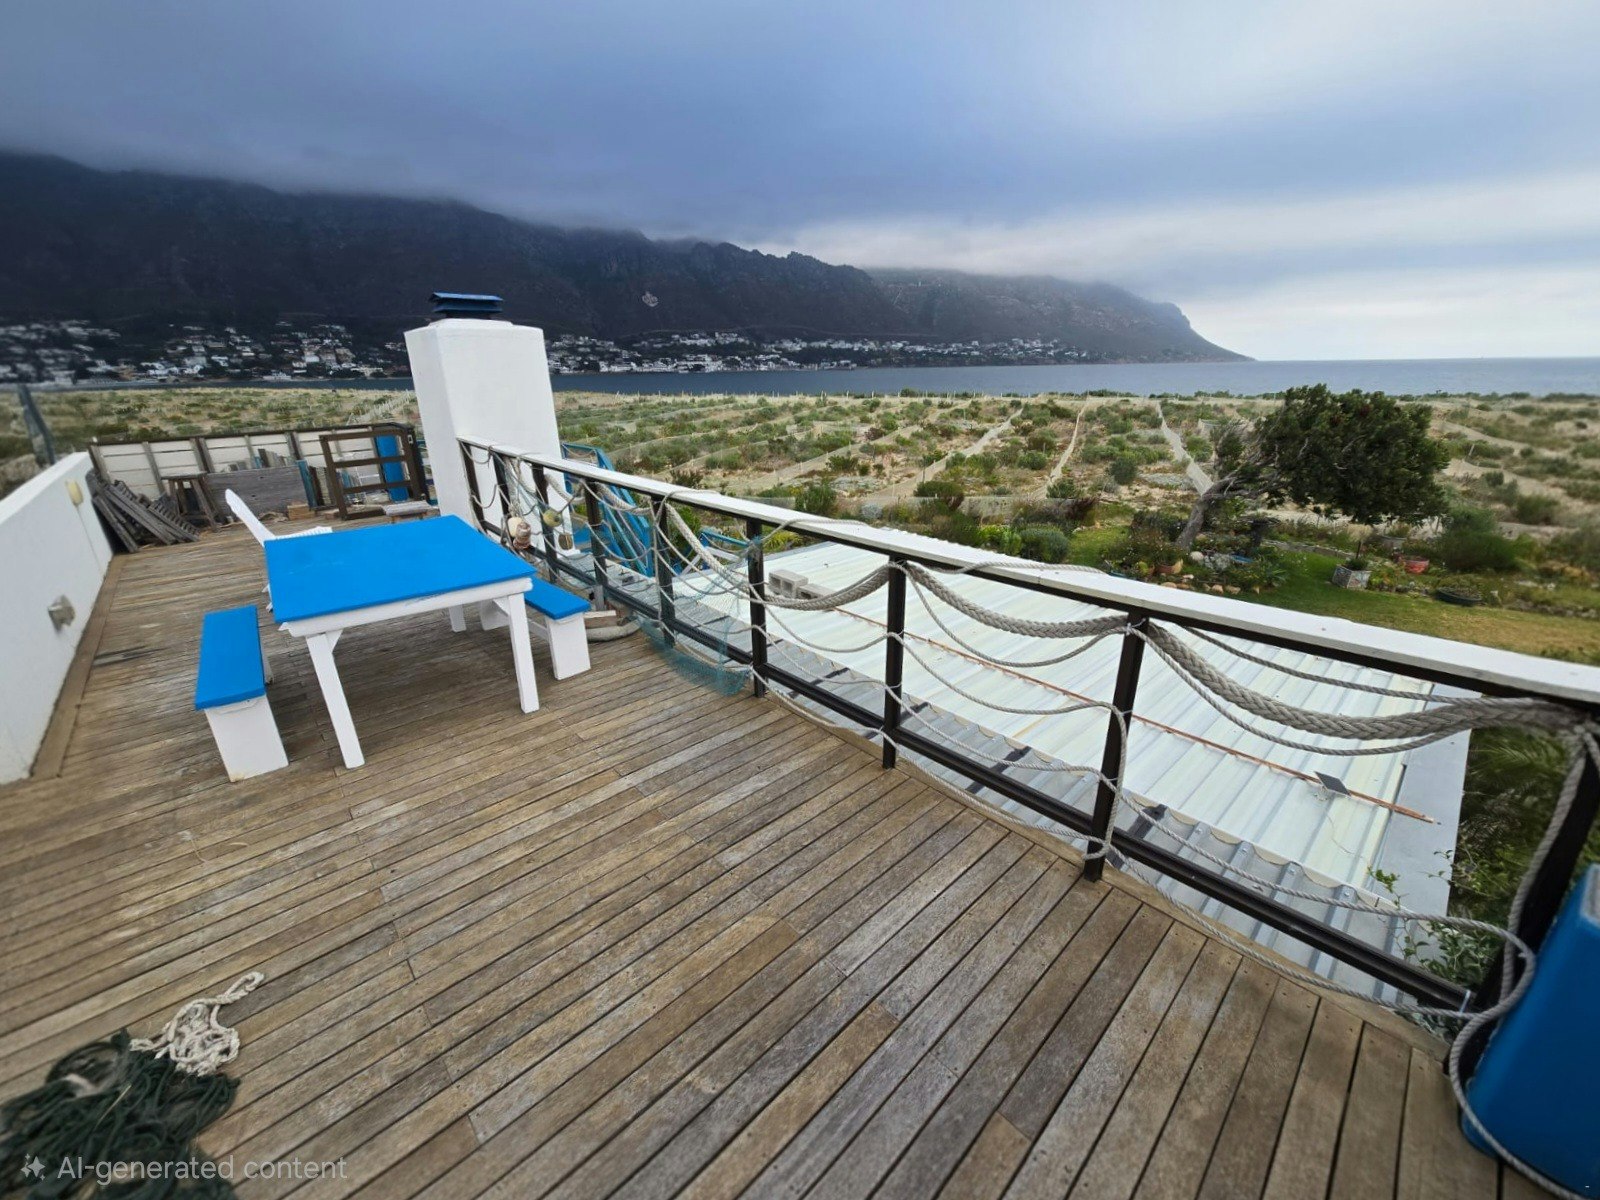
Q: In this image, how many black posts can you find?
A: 9